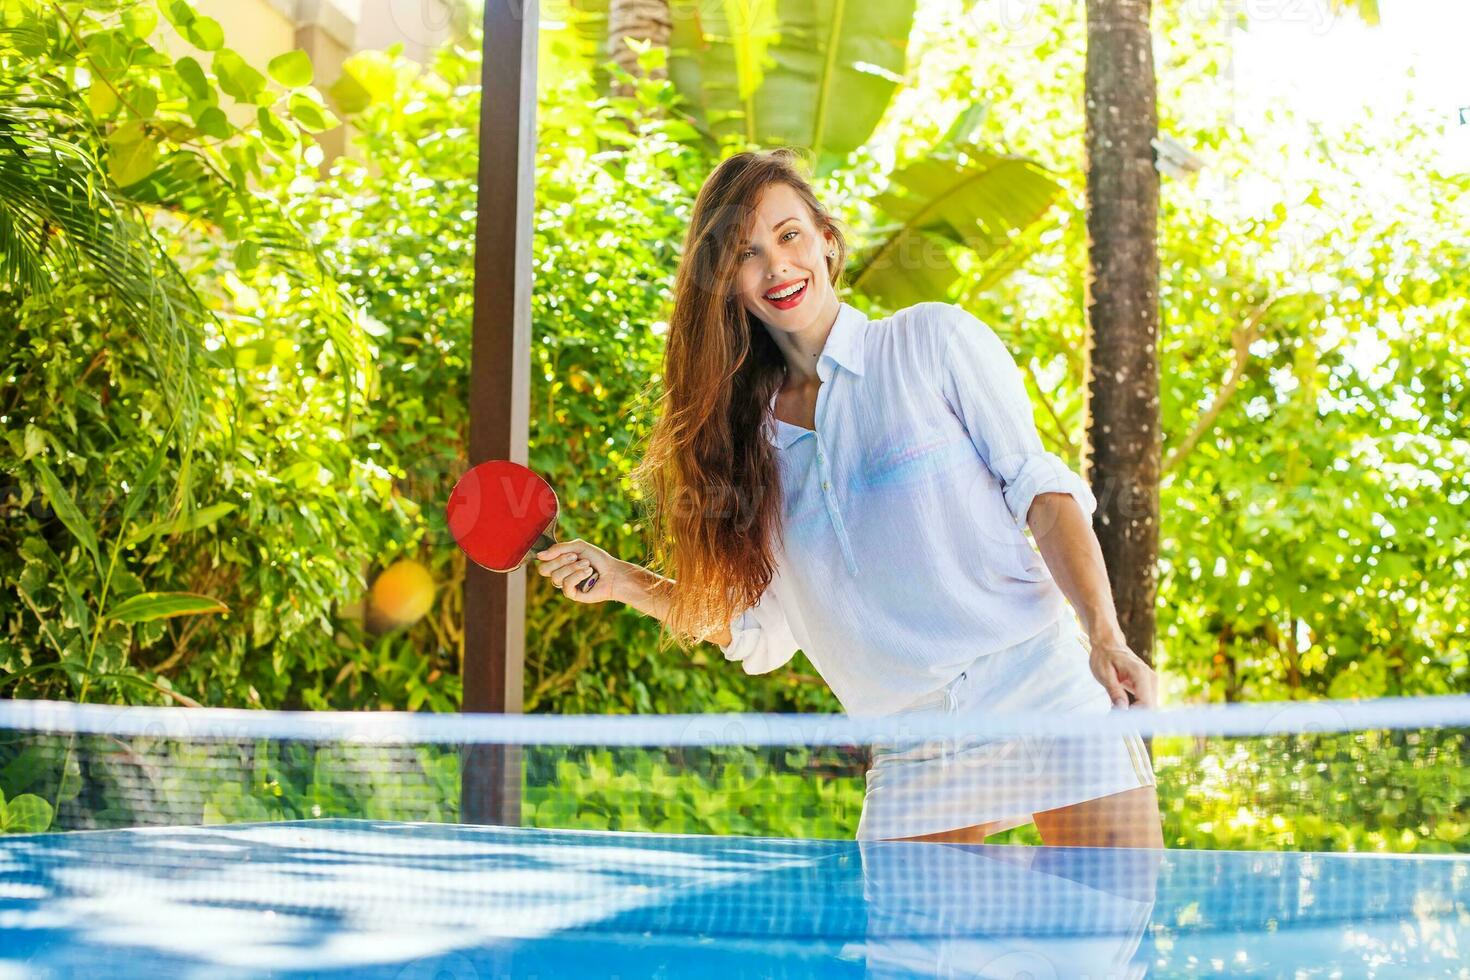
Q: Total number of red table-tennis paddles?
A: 1